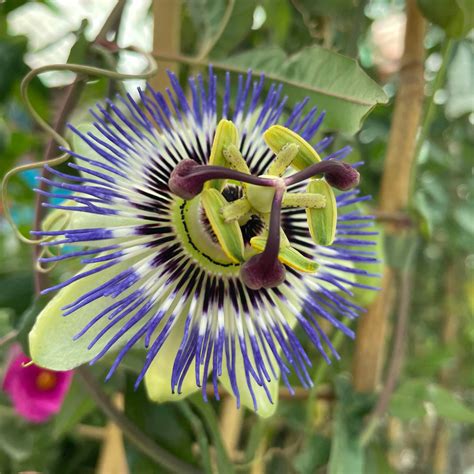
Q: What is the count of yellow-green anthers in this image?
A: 5